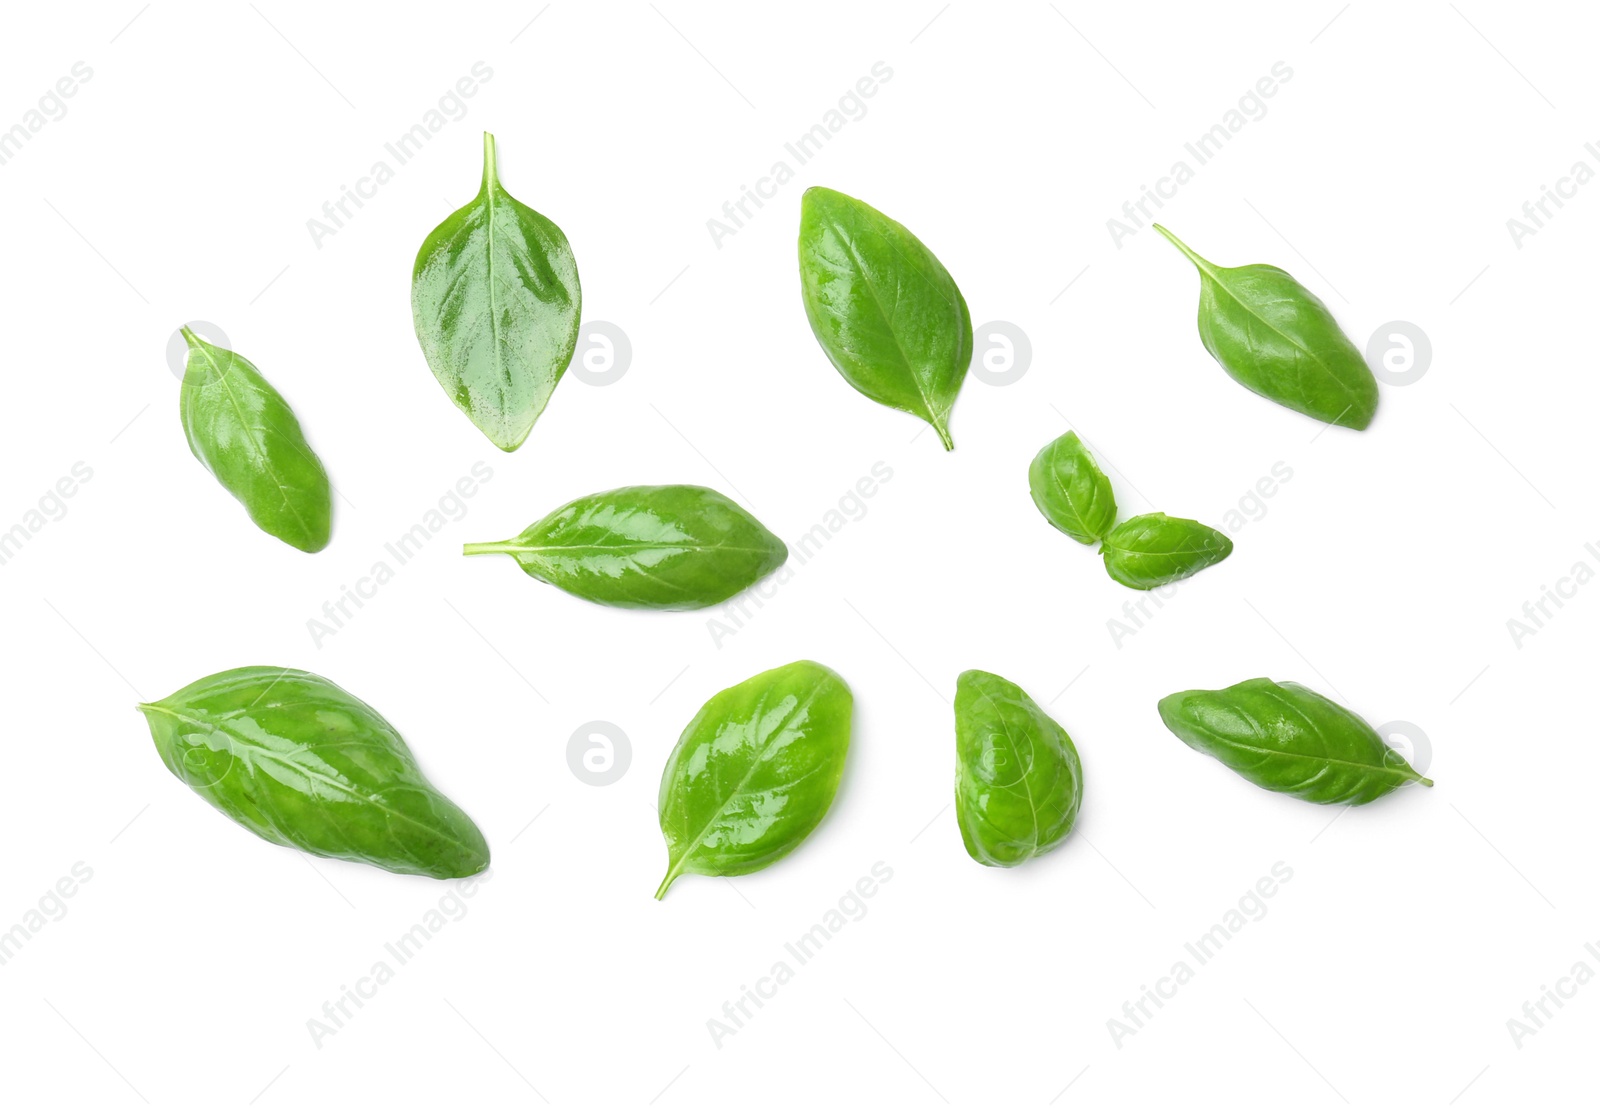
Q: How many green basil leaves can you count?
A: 11